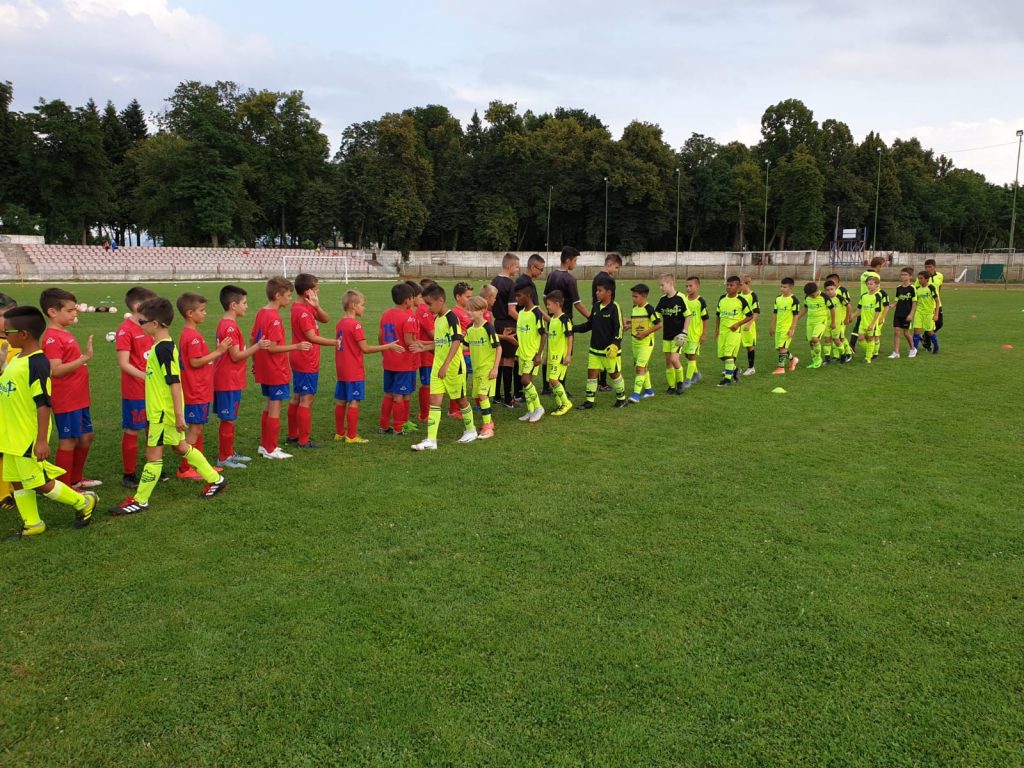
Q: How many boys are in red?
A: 12